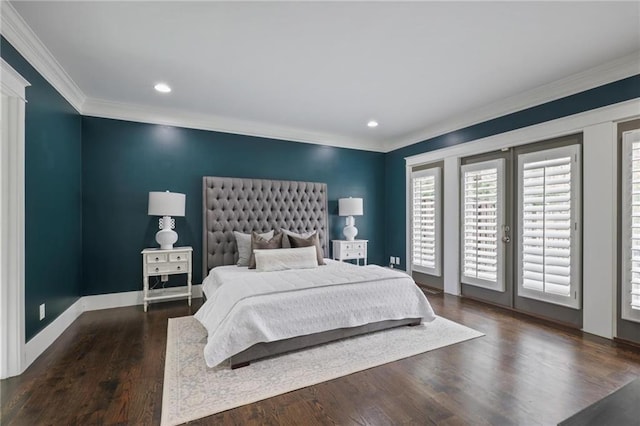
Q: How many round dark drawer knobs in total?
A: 8